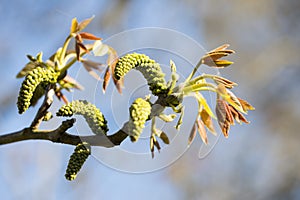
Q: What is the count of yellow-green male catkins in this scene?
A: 5